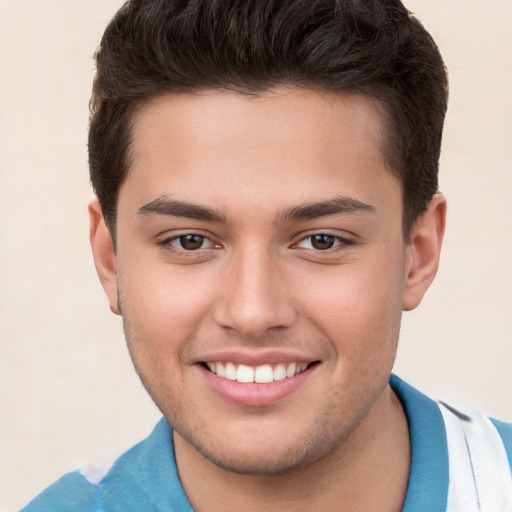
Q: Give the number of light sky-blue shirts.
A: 1